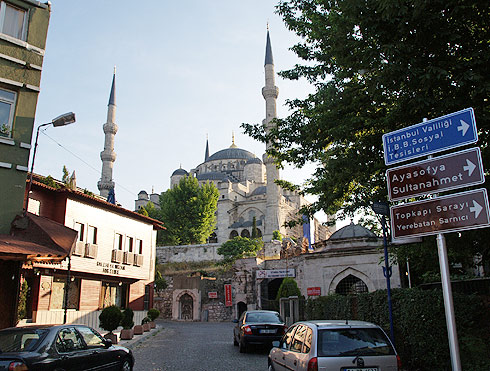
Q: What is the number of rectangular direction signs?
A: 3